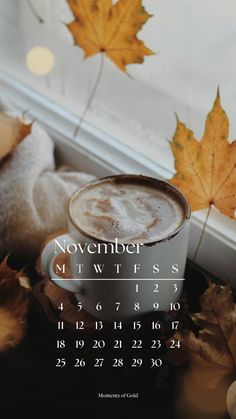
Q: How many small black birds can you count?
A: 0